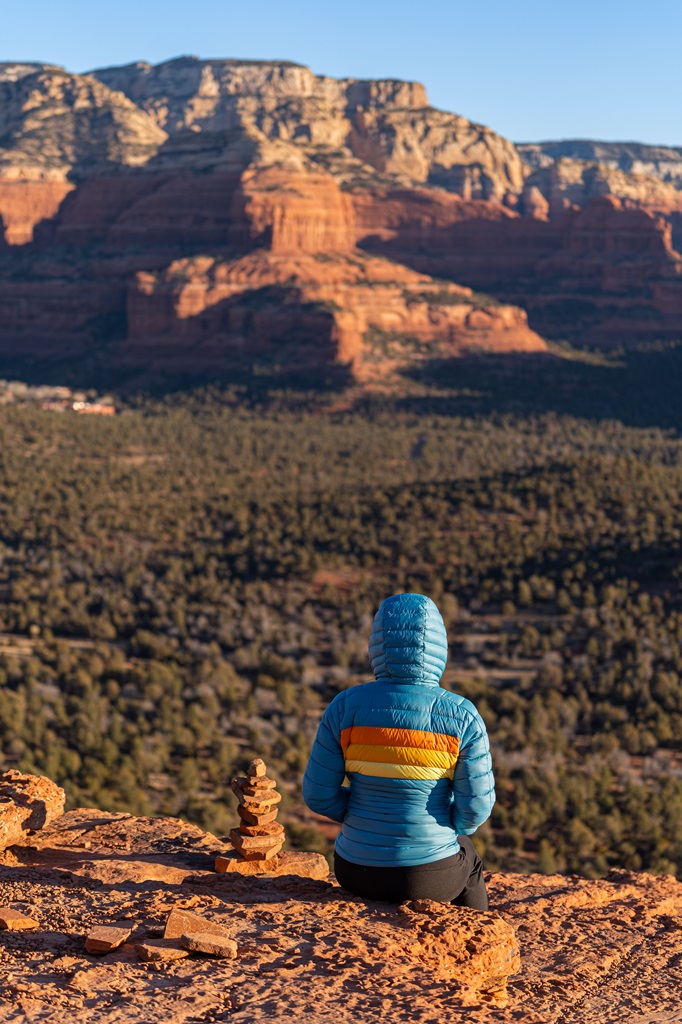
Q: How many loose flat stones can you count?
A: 5